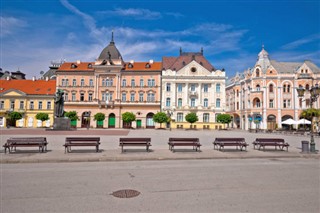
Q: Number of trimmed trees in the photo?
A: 8